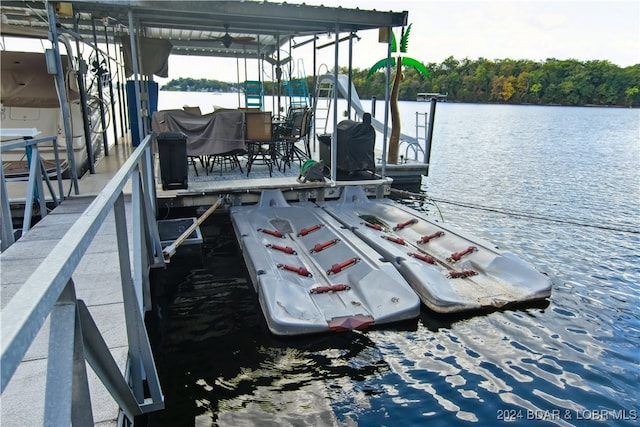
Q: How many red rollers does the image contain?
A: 14